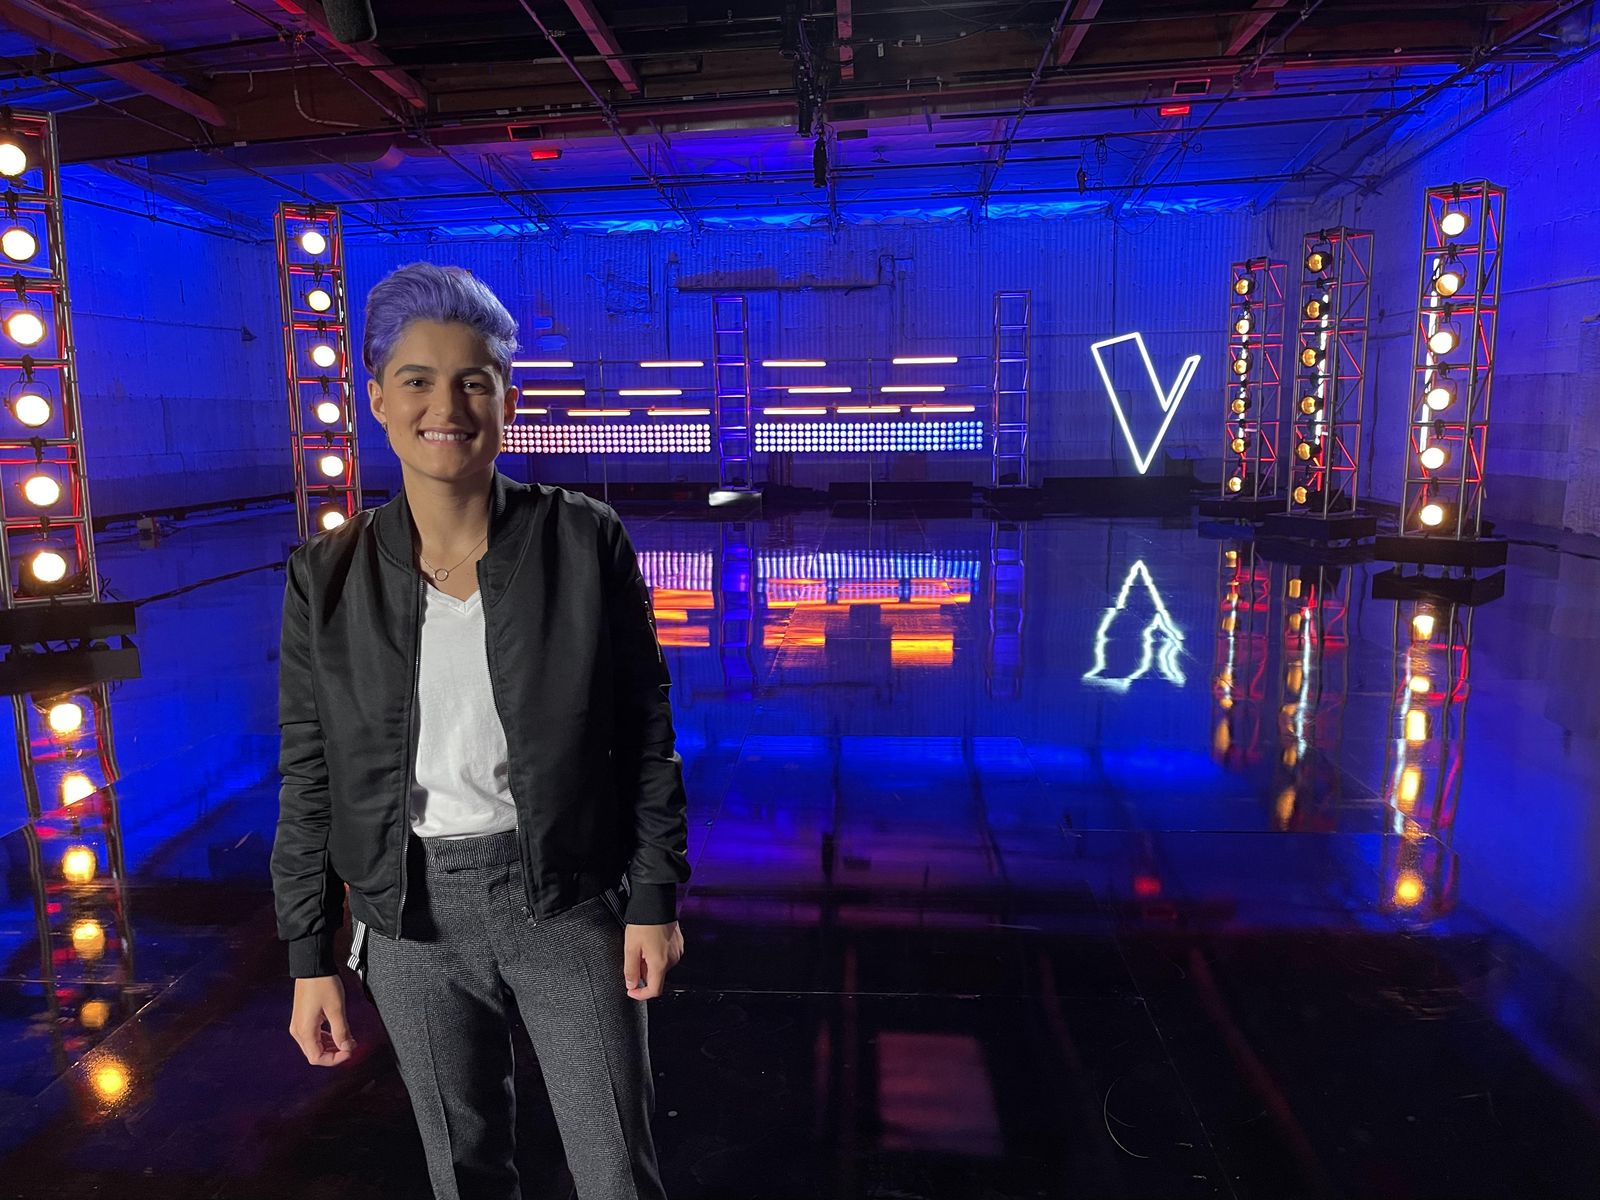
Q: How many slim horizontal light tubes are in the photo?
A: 14